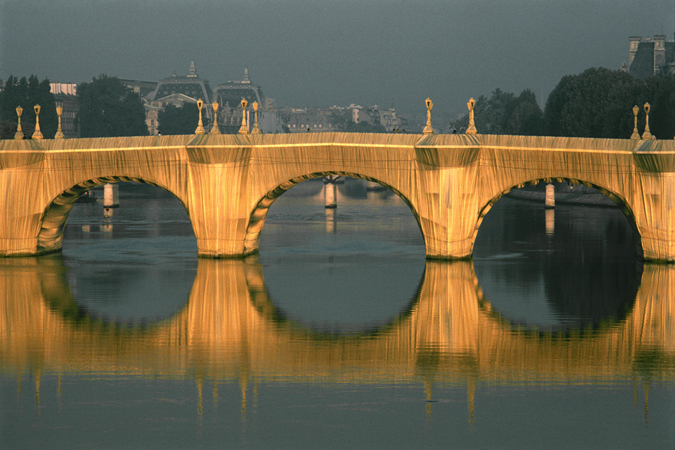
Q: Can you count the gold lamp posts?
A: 11